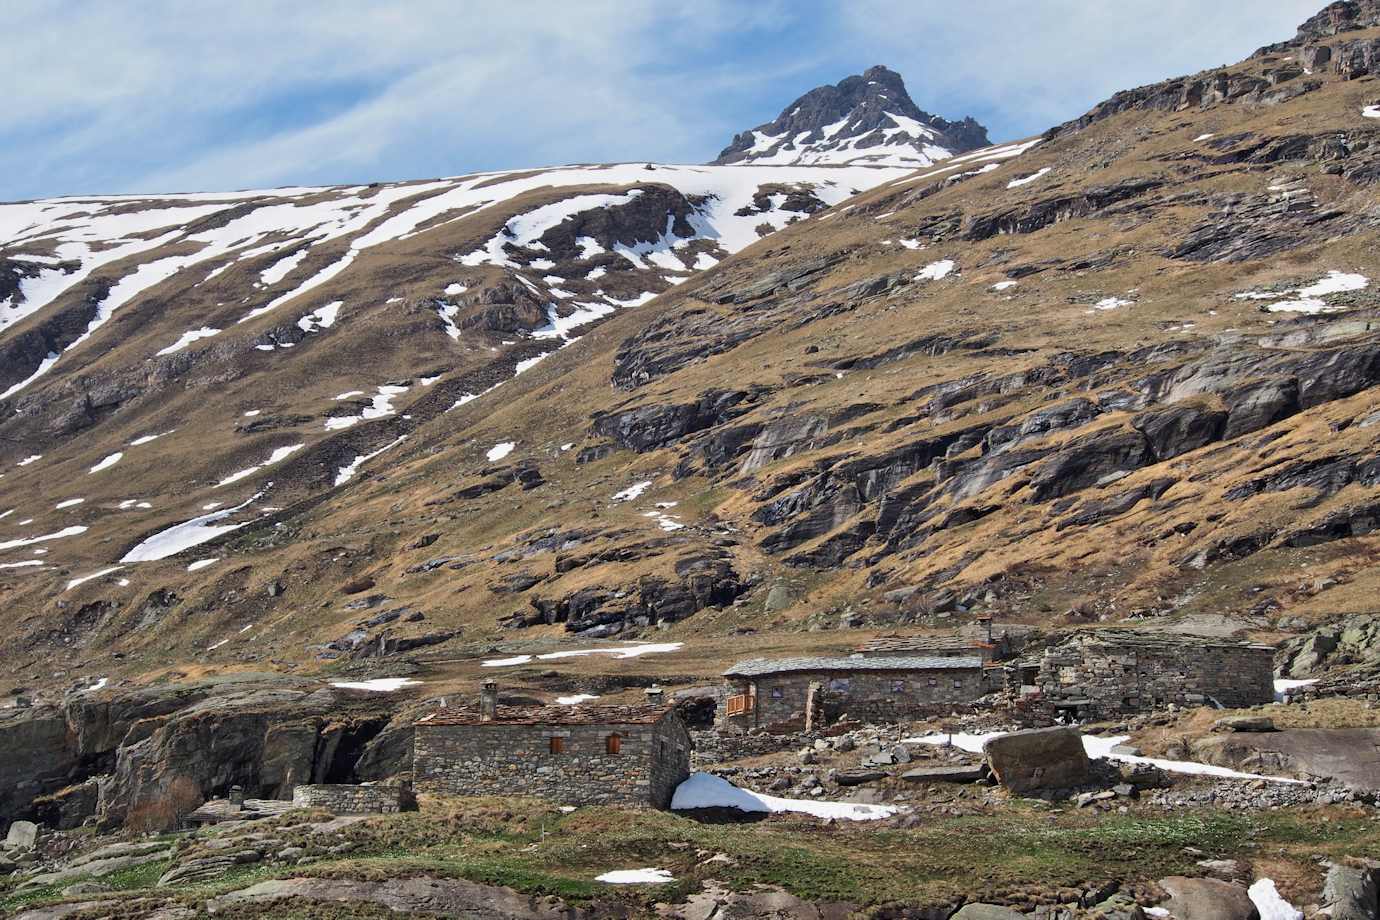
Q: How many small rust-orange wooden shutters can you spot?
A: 2